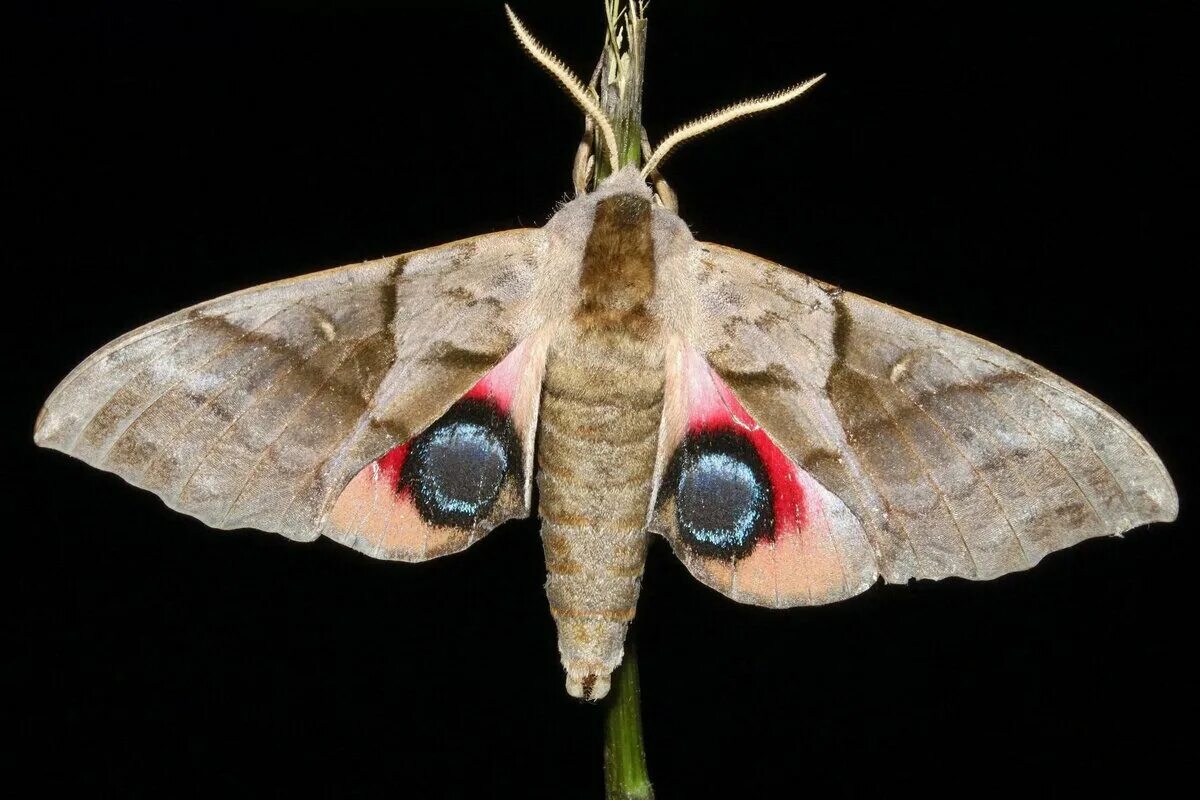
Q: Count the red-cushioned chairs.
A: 0